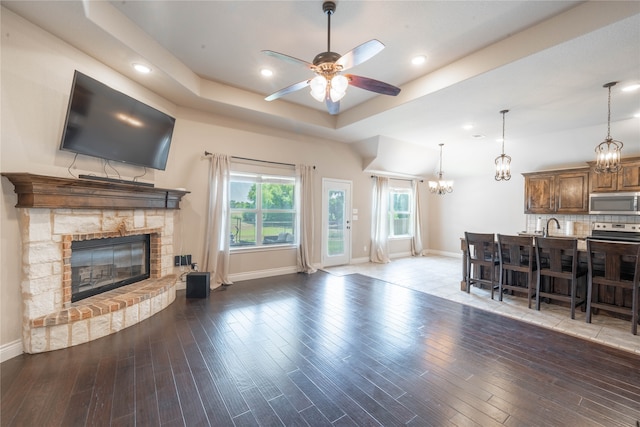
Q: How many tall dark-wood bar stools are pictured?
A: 4